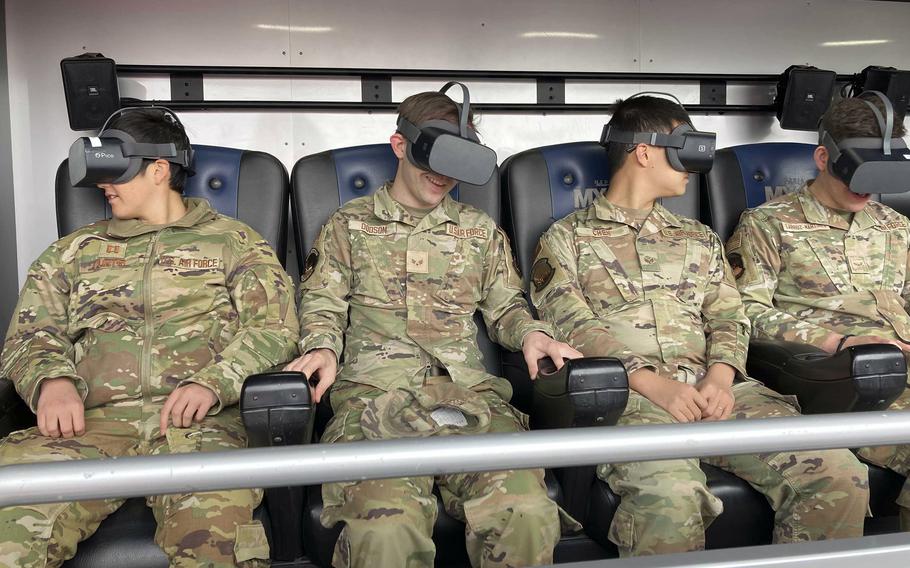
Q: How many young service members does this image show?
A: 4